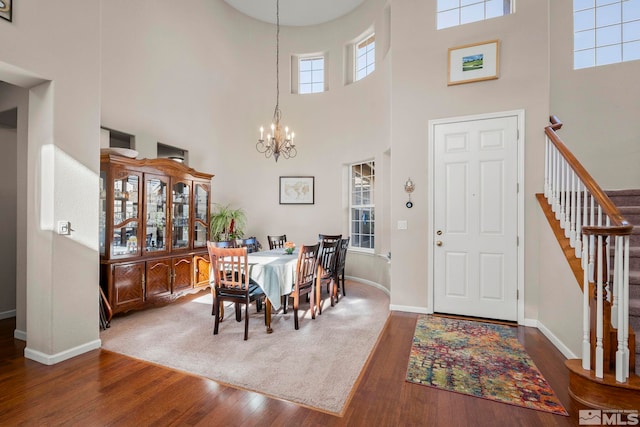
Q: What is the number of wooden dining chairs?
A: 8